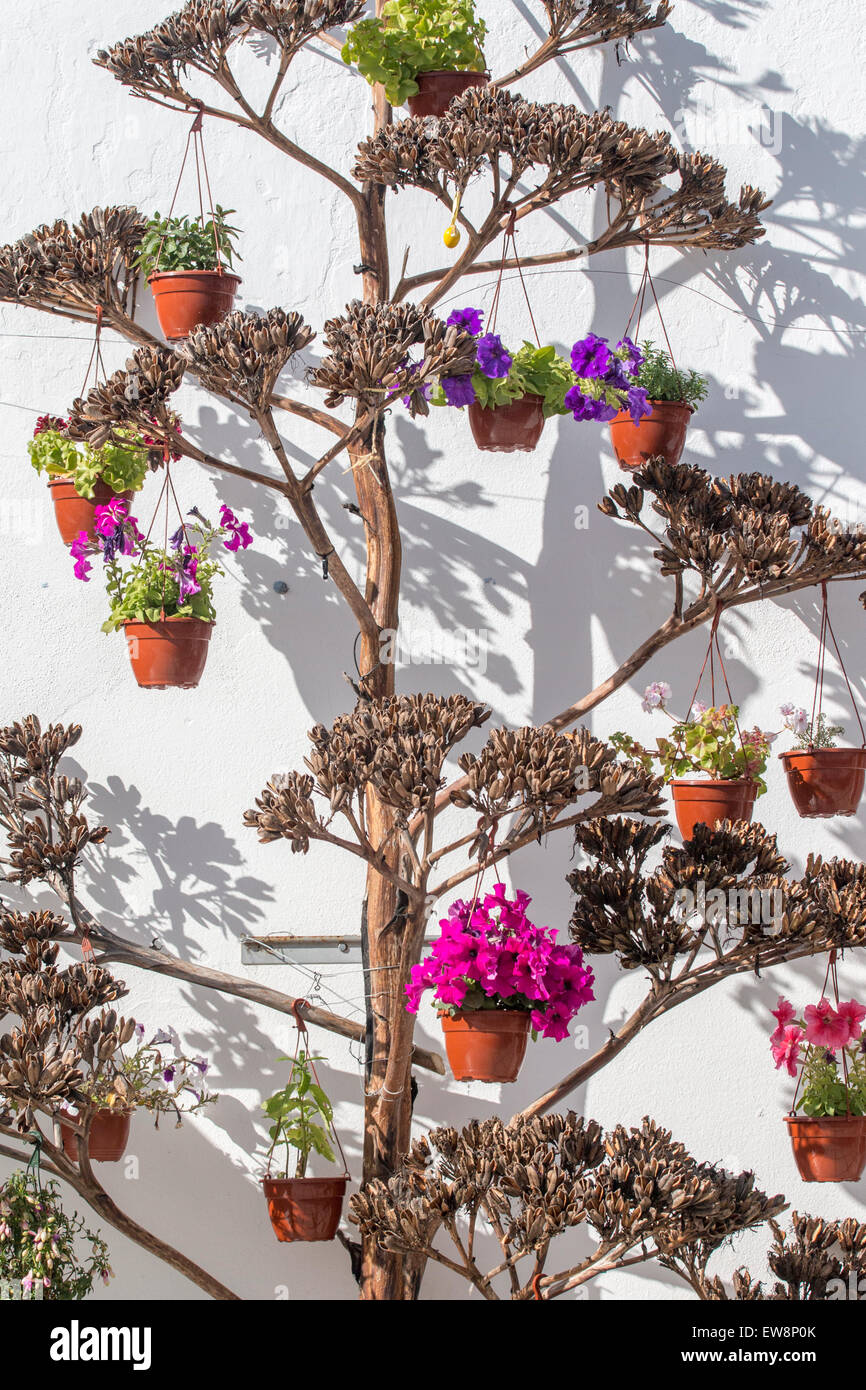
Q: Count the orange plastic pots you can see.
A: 12